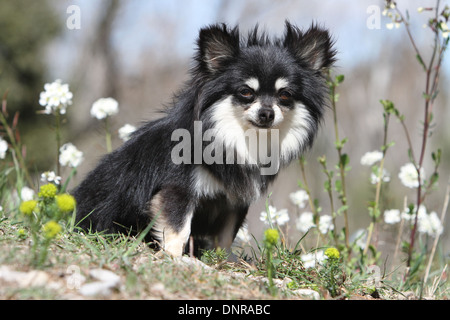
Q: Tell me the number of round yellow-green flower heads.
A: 6